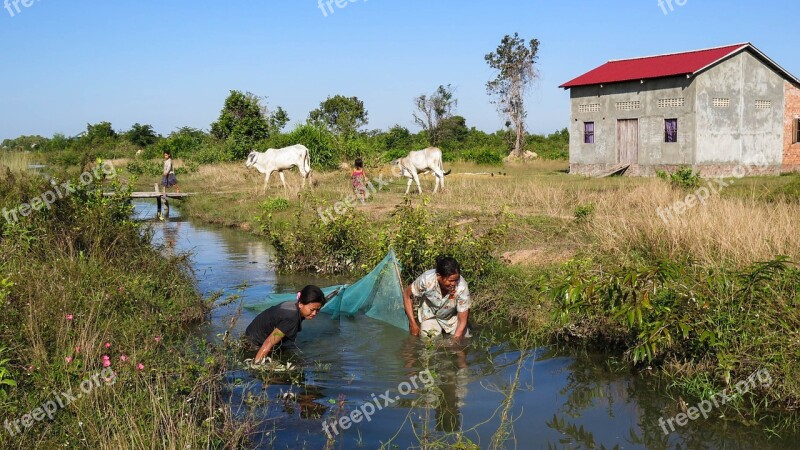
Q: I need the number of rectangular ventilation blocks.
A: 5